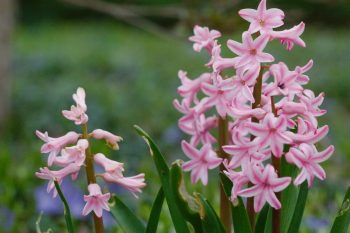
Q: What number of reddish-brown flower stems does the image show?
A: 4